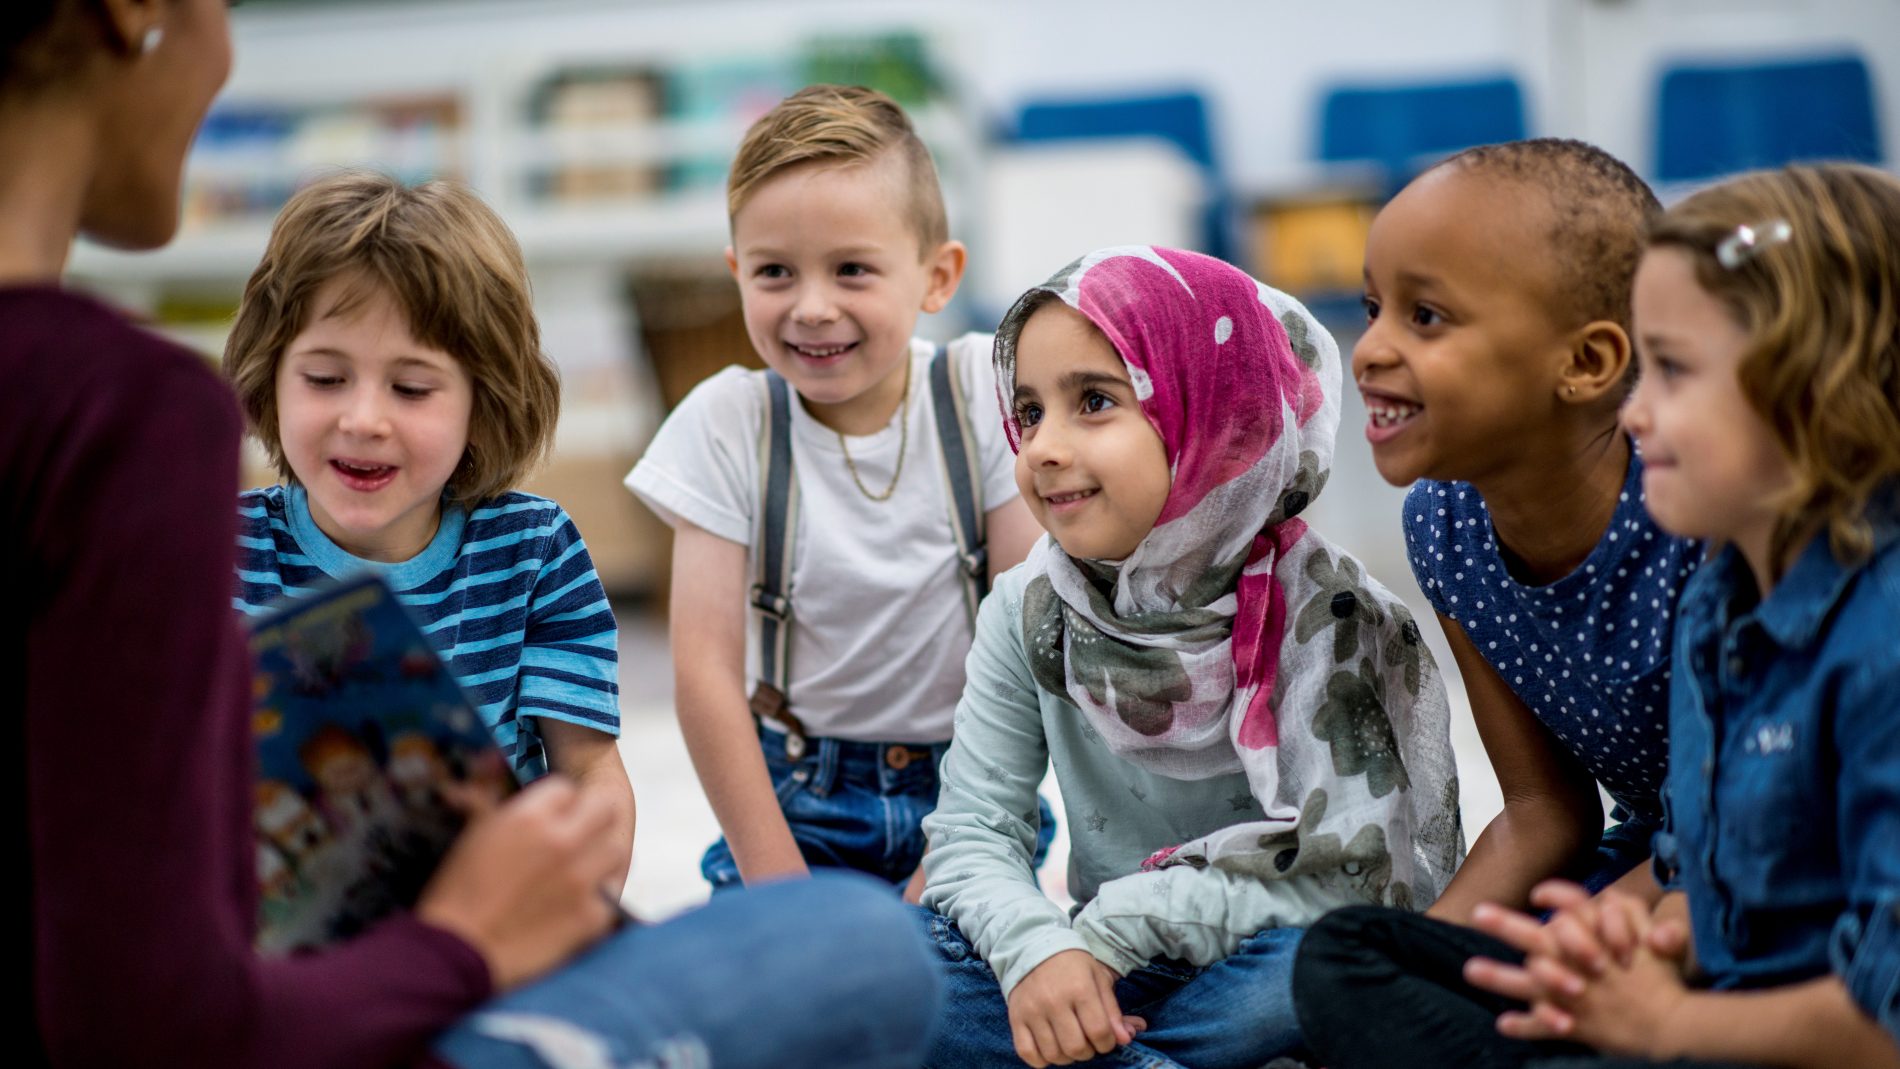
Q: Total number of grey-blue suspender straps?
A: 2